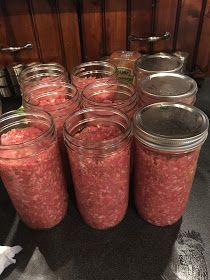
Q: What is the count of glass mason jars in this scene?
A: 9